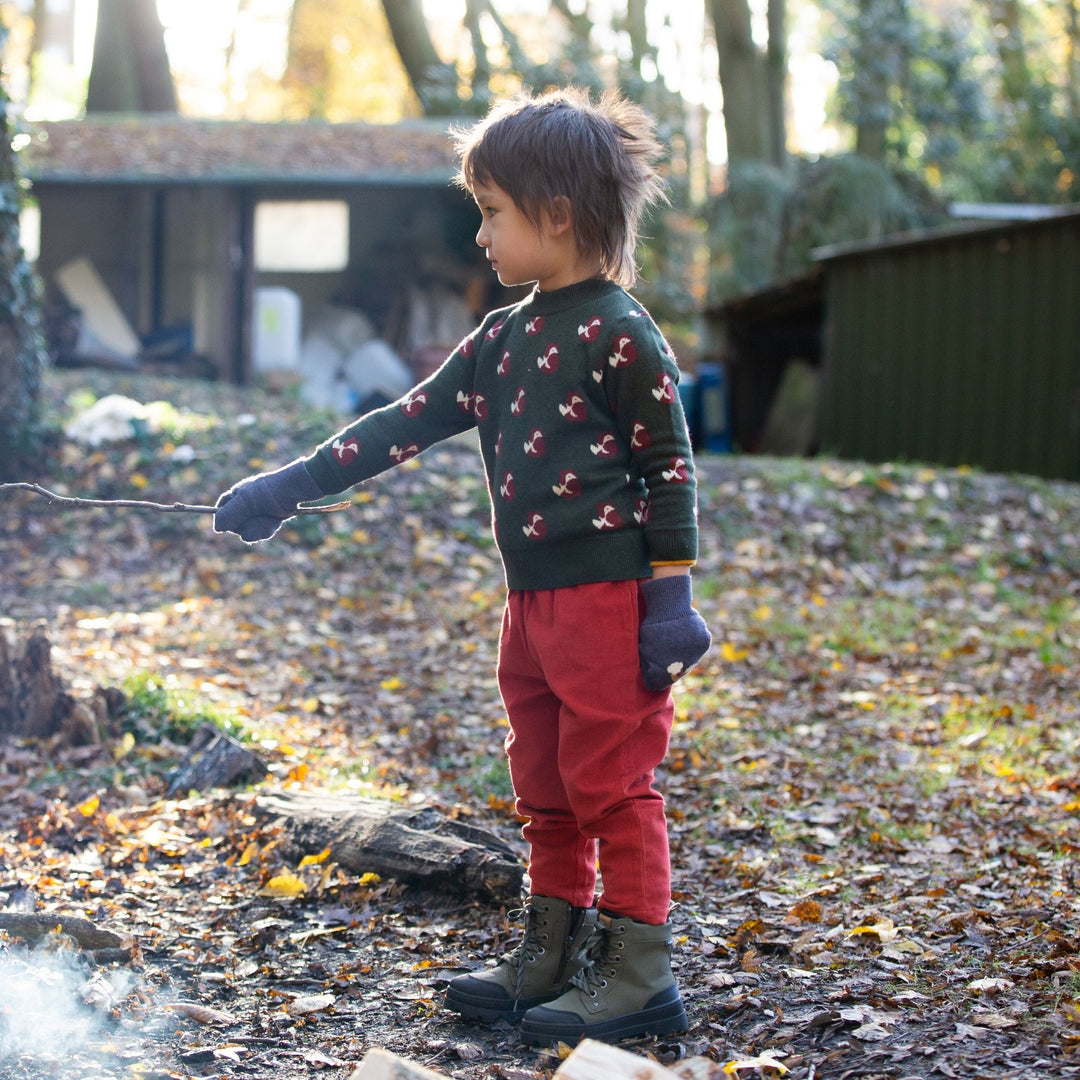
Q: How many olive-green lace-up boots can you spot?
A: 2